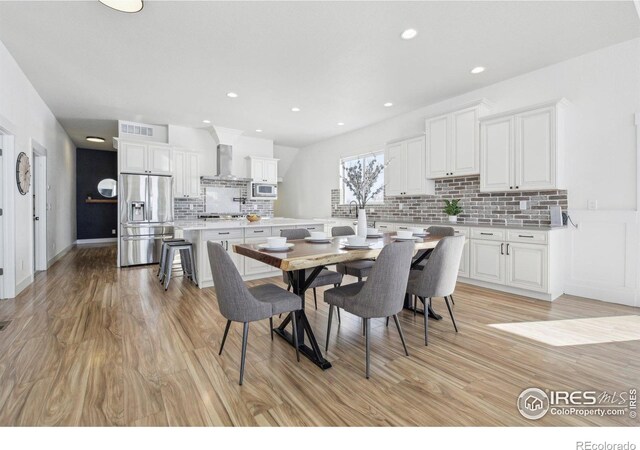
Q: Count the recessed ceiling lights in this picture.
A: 8